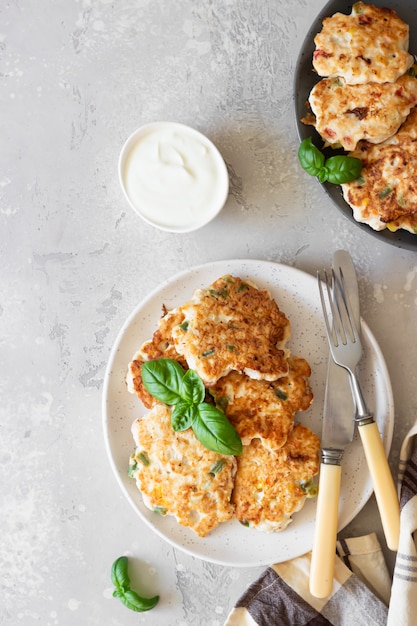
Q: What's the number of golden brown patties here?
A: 8